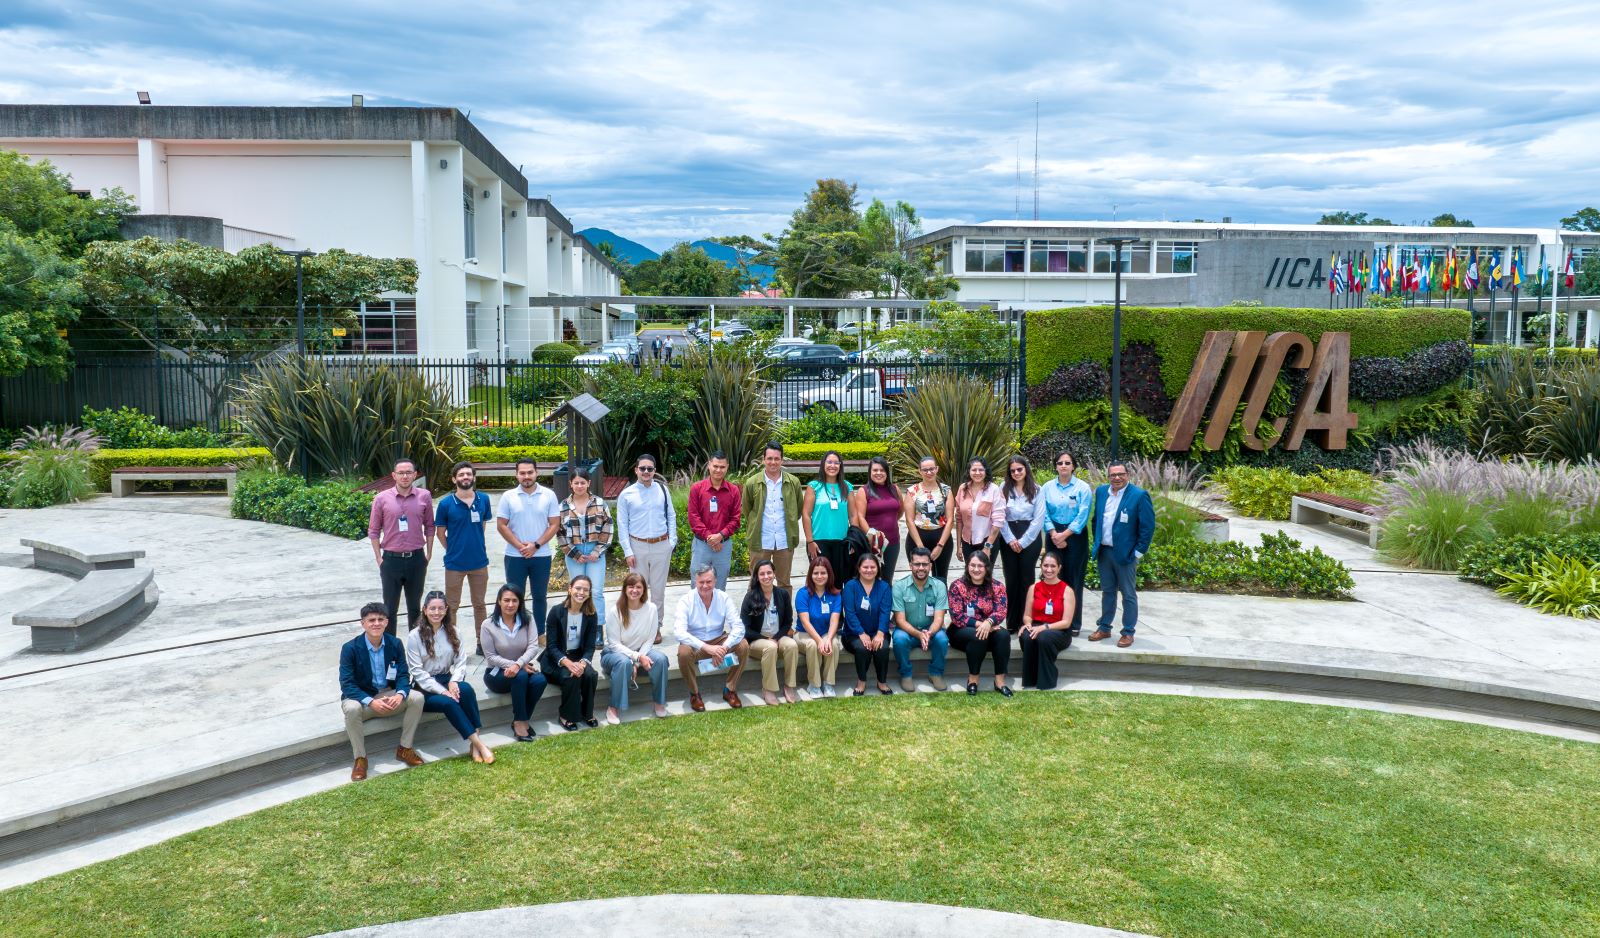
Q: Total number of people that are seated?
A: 12